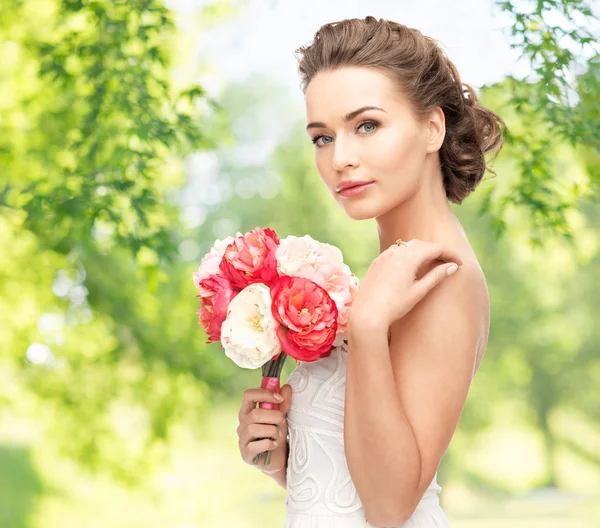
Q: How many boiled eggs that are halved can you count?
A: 0